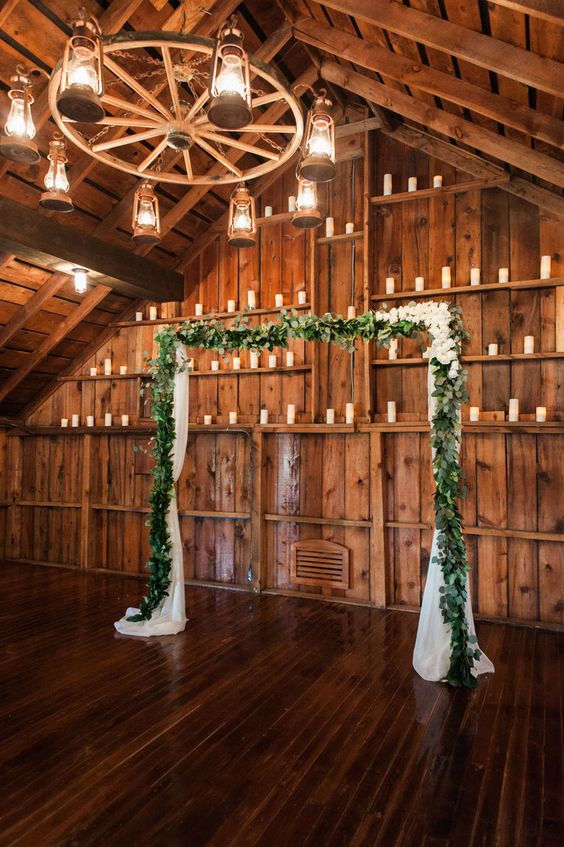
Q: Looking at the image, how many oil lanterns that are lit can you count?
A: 8